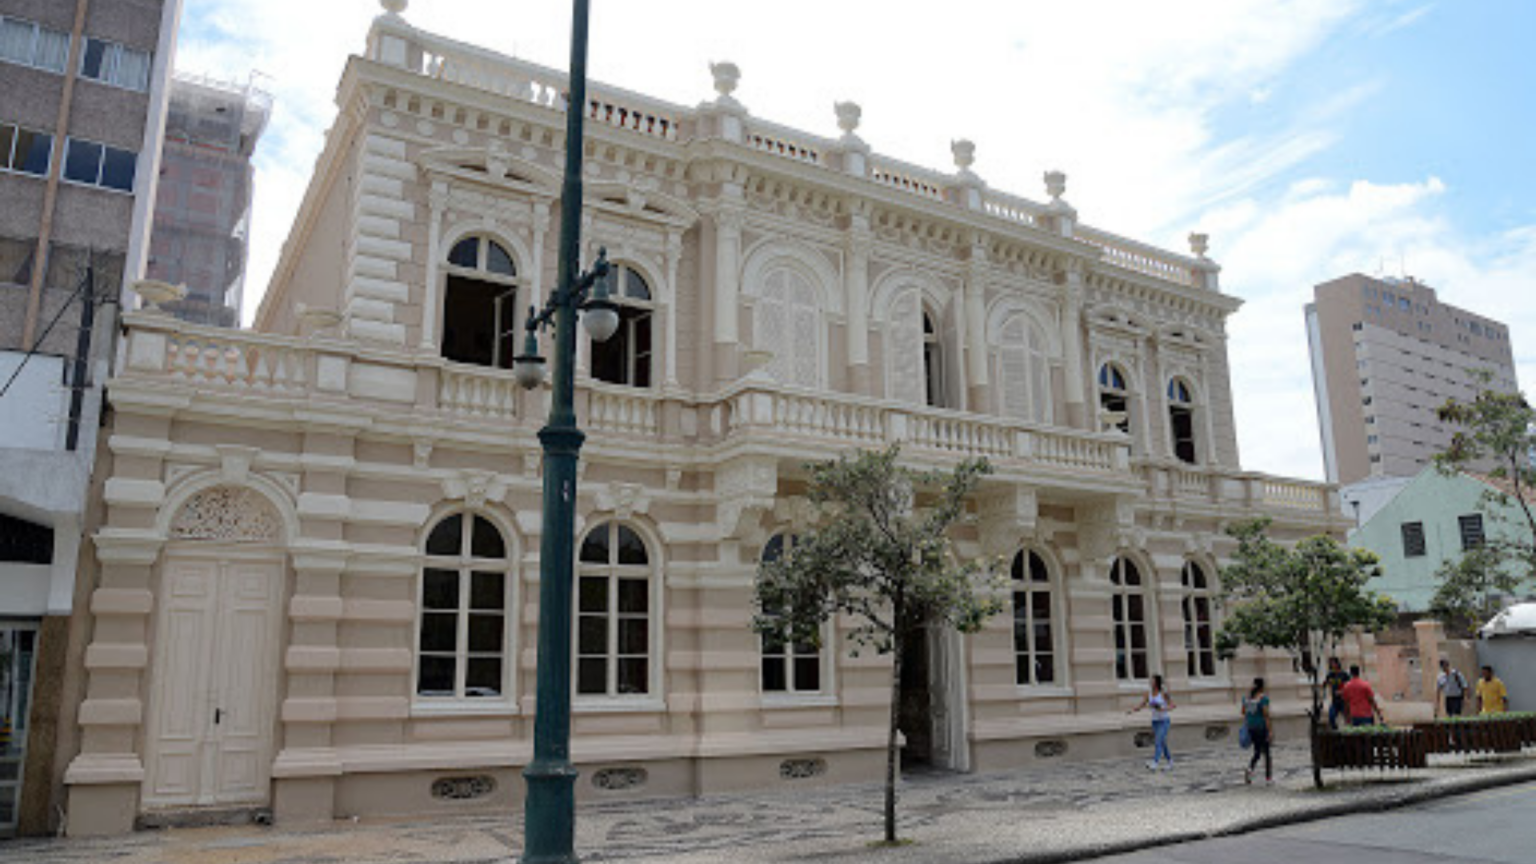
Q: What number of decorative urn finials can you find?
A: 6